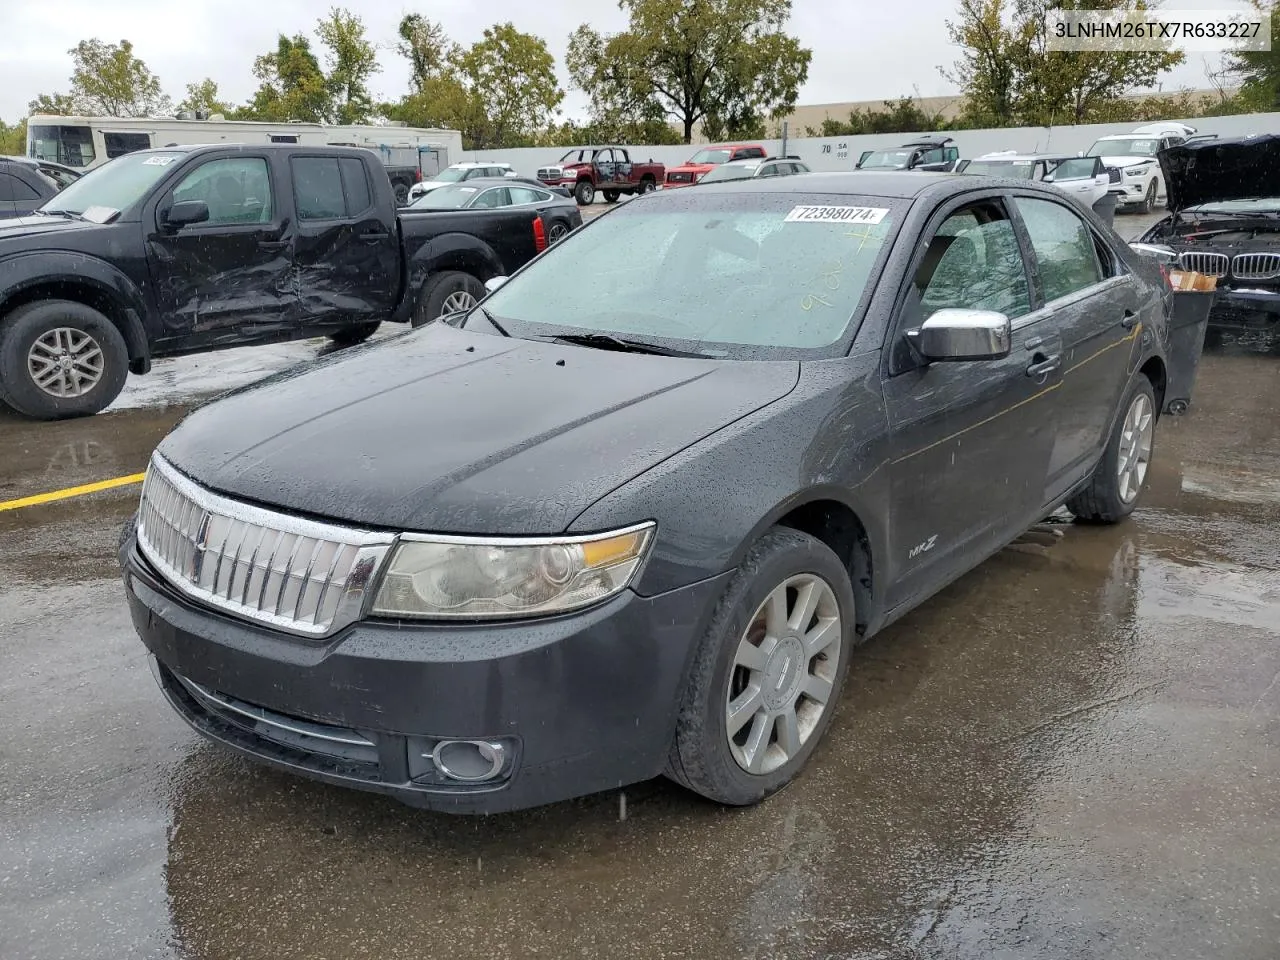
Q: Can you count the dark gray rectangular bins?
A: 2